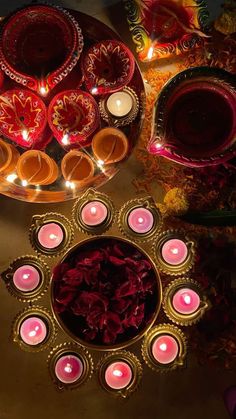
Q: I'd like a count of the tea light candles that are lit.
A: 11